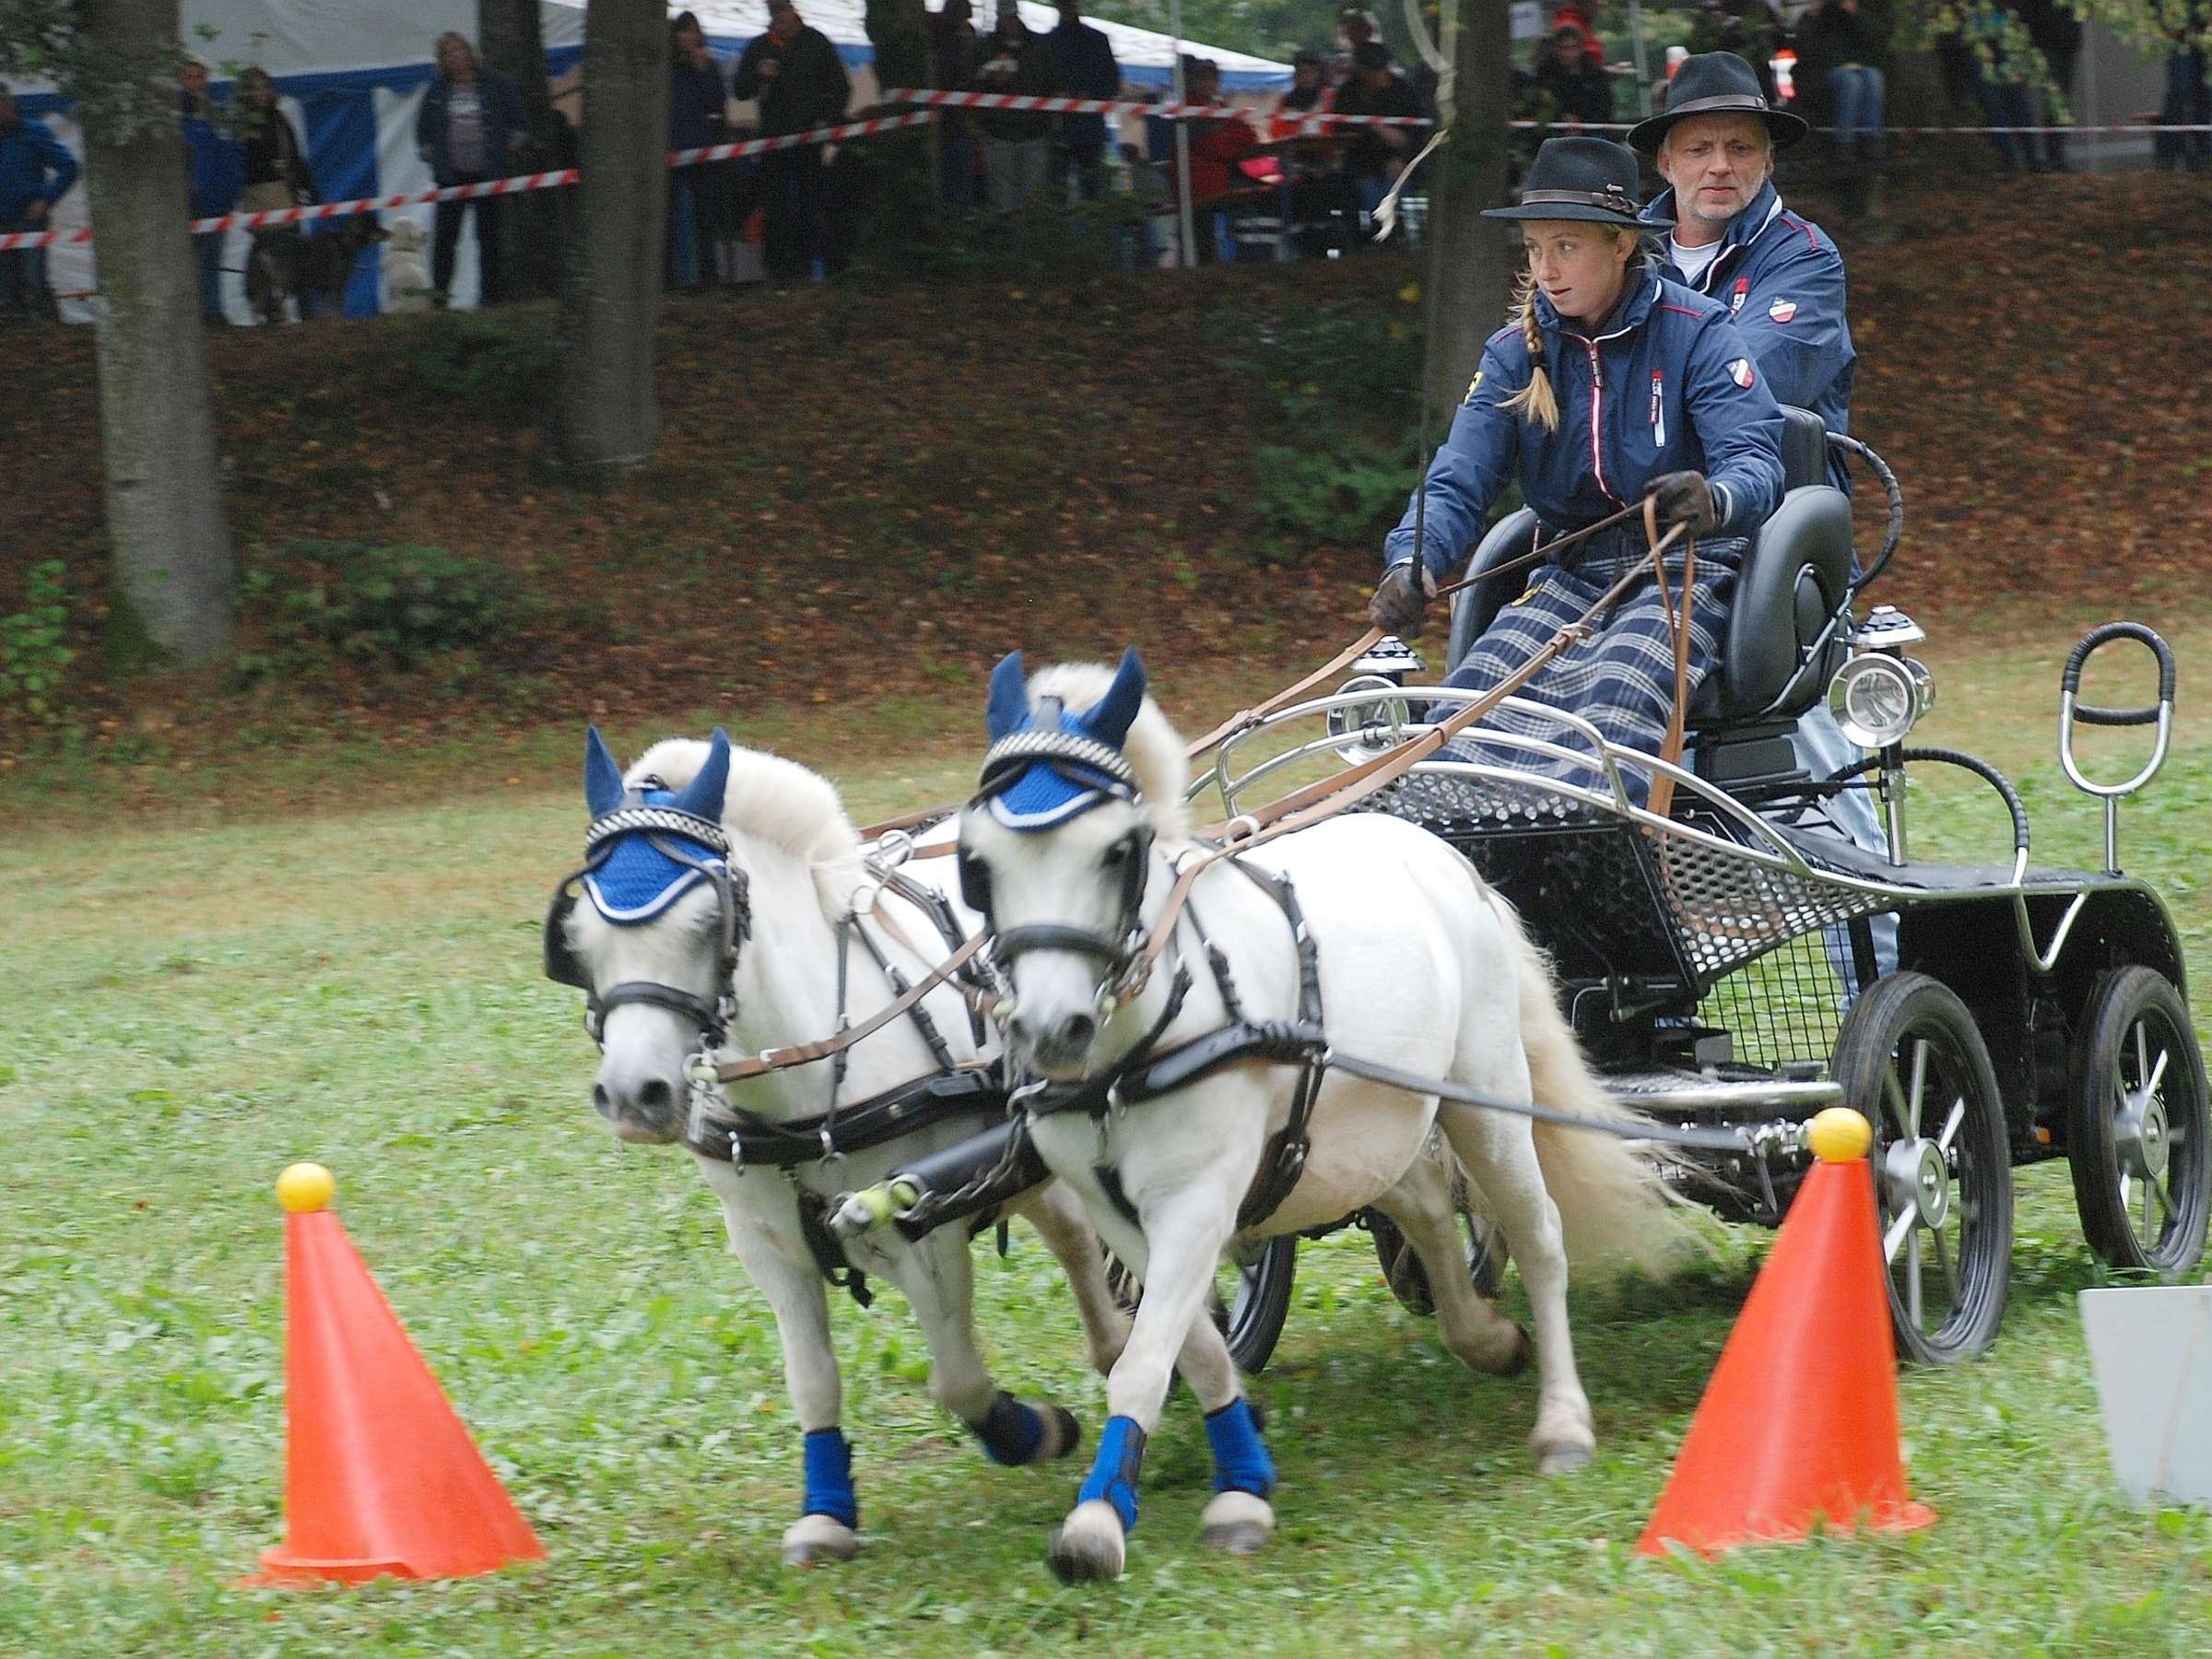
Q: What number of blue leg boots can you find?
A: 4